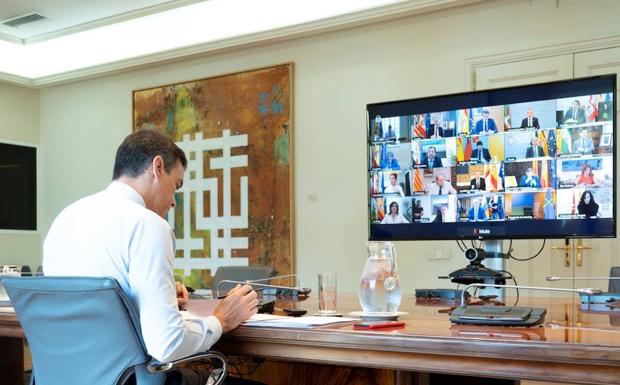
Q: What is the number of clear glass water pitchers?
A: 1